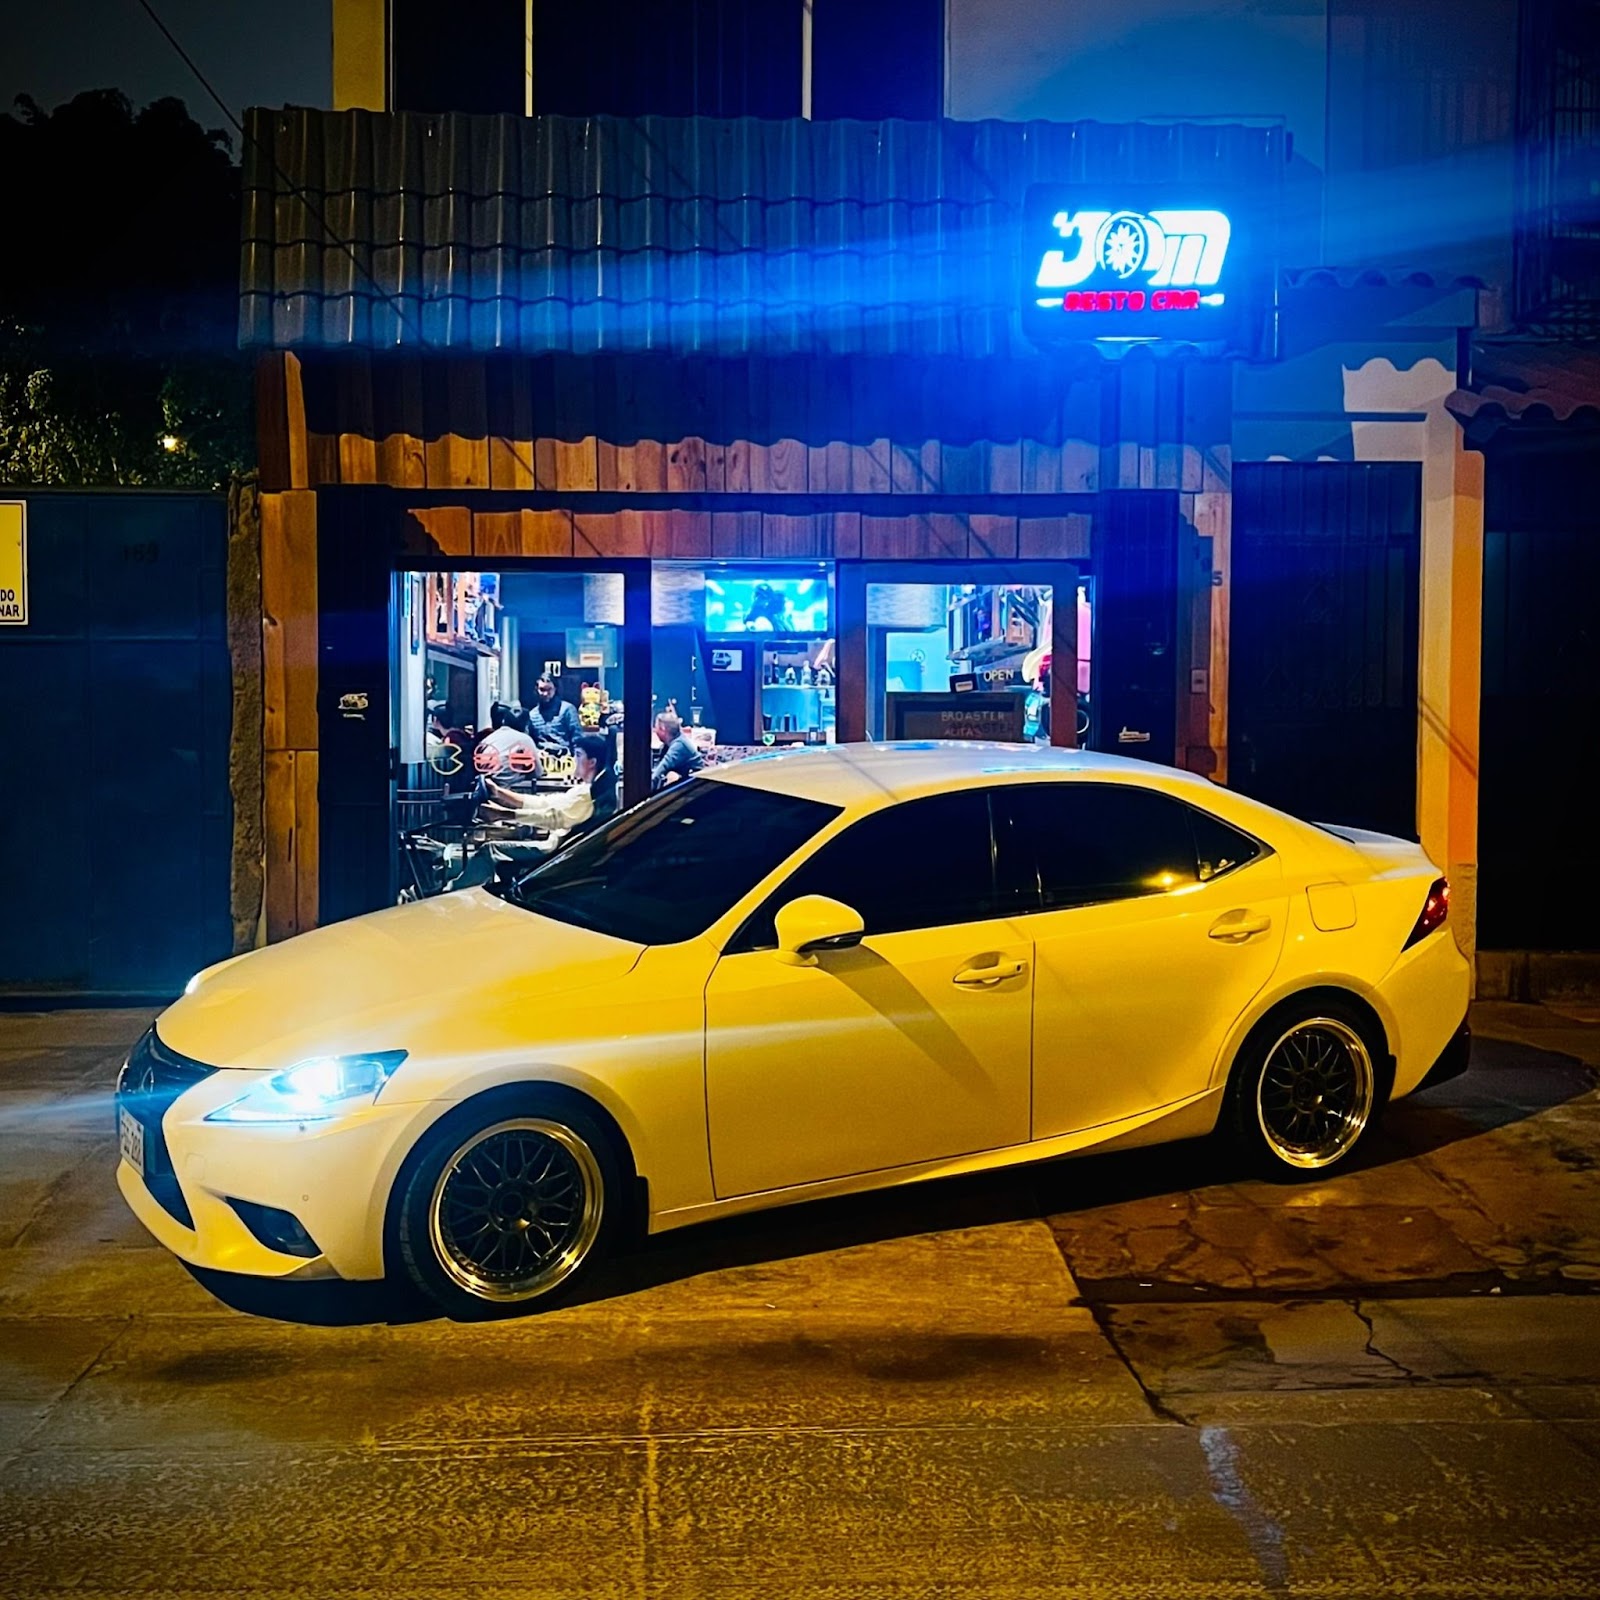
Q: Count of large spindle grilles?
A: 1